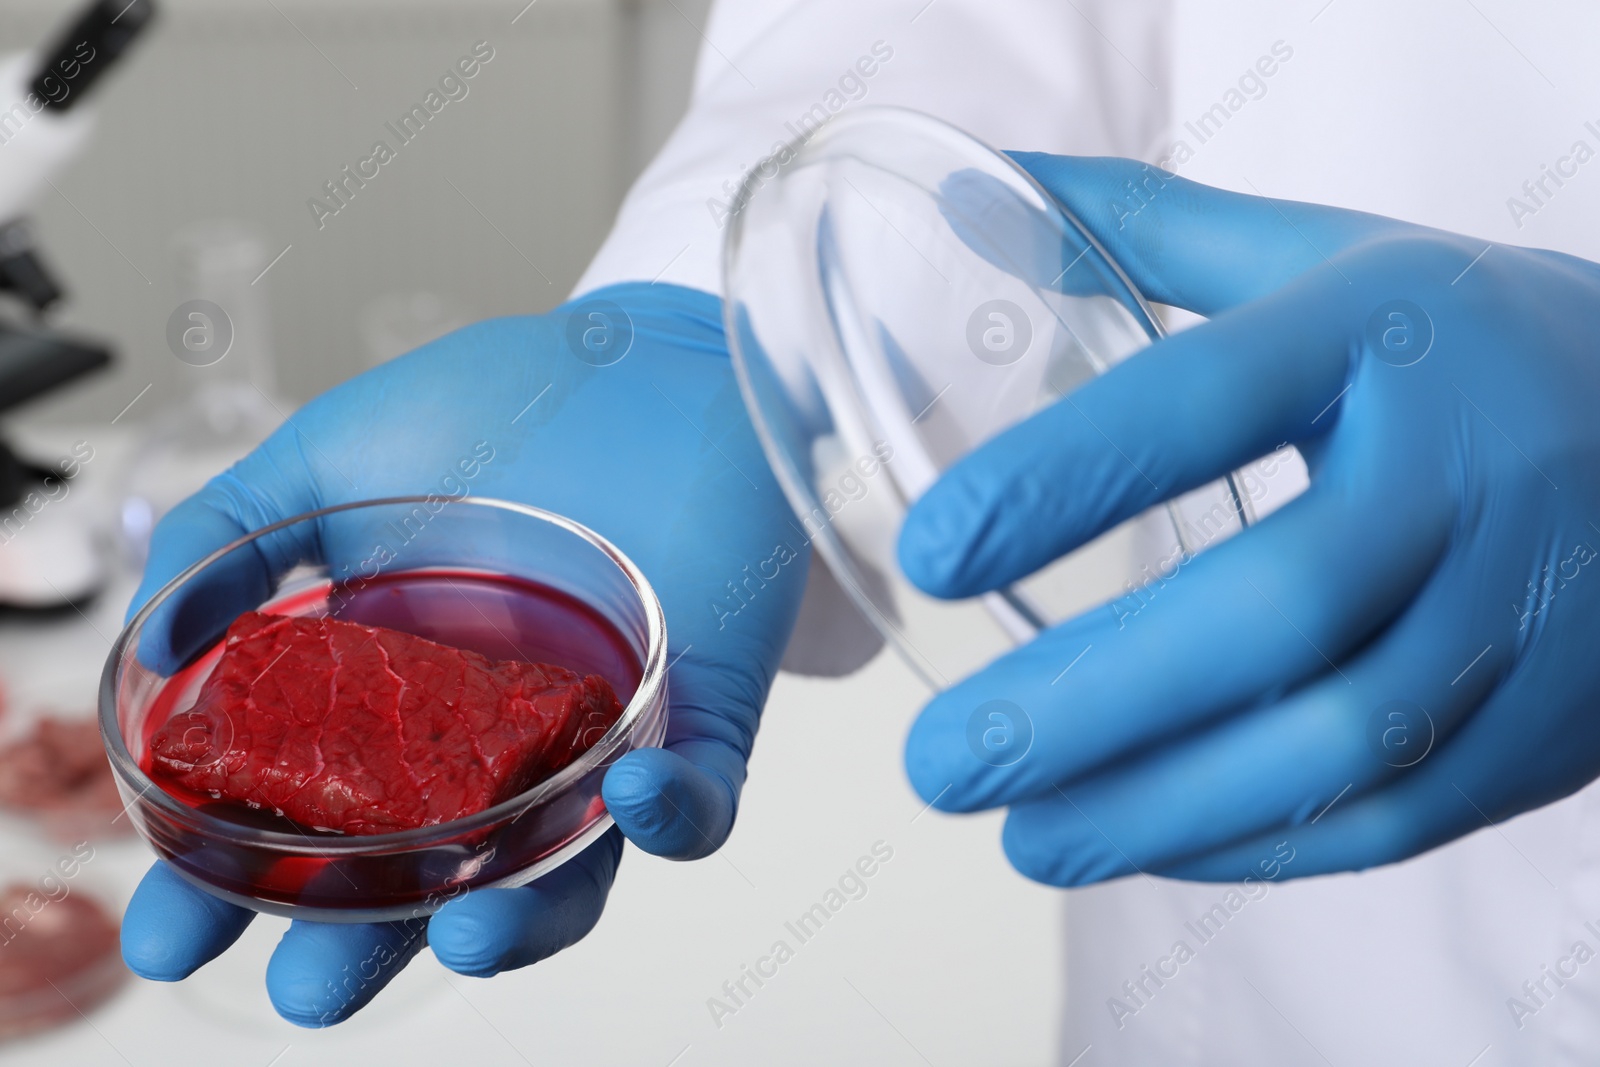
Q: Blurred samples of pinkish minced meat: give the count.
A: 2